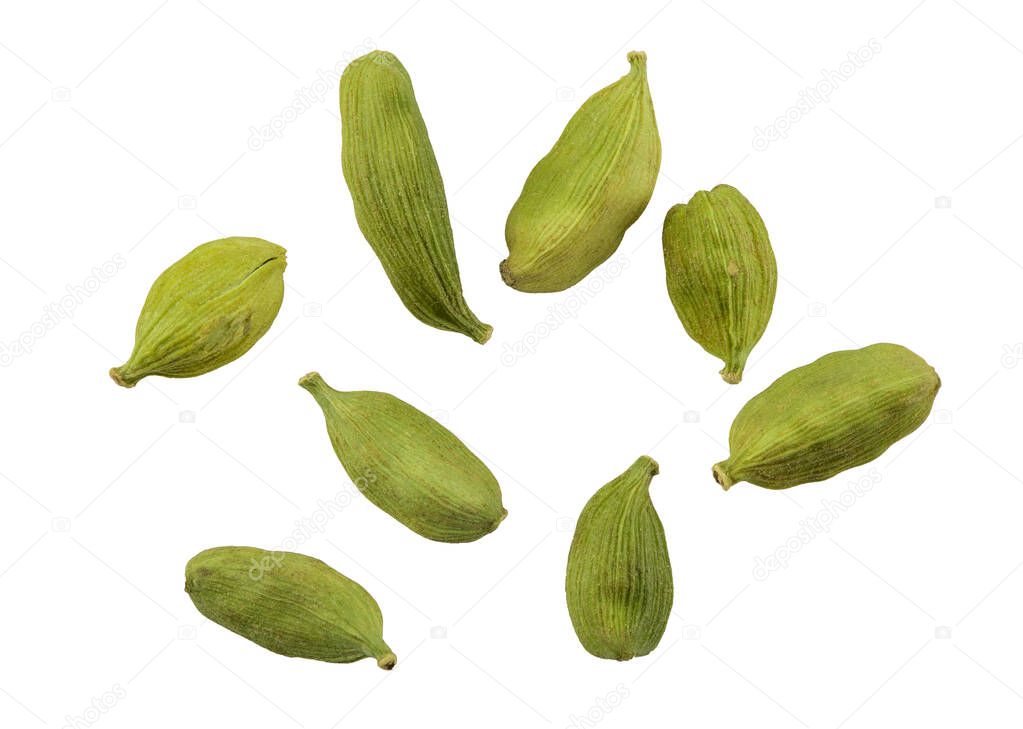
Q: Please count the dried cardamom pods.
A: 8